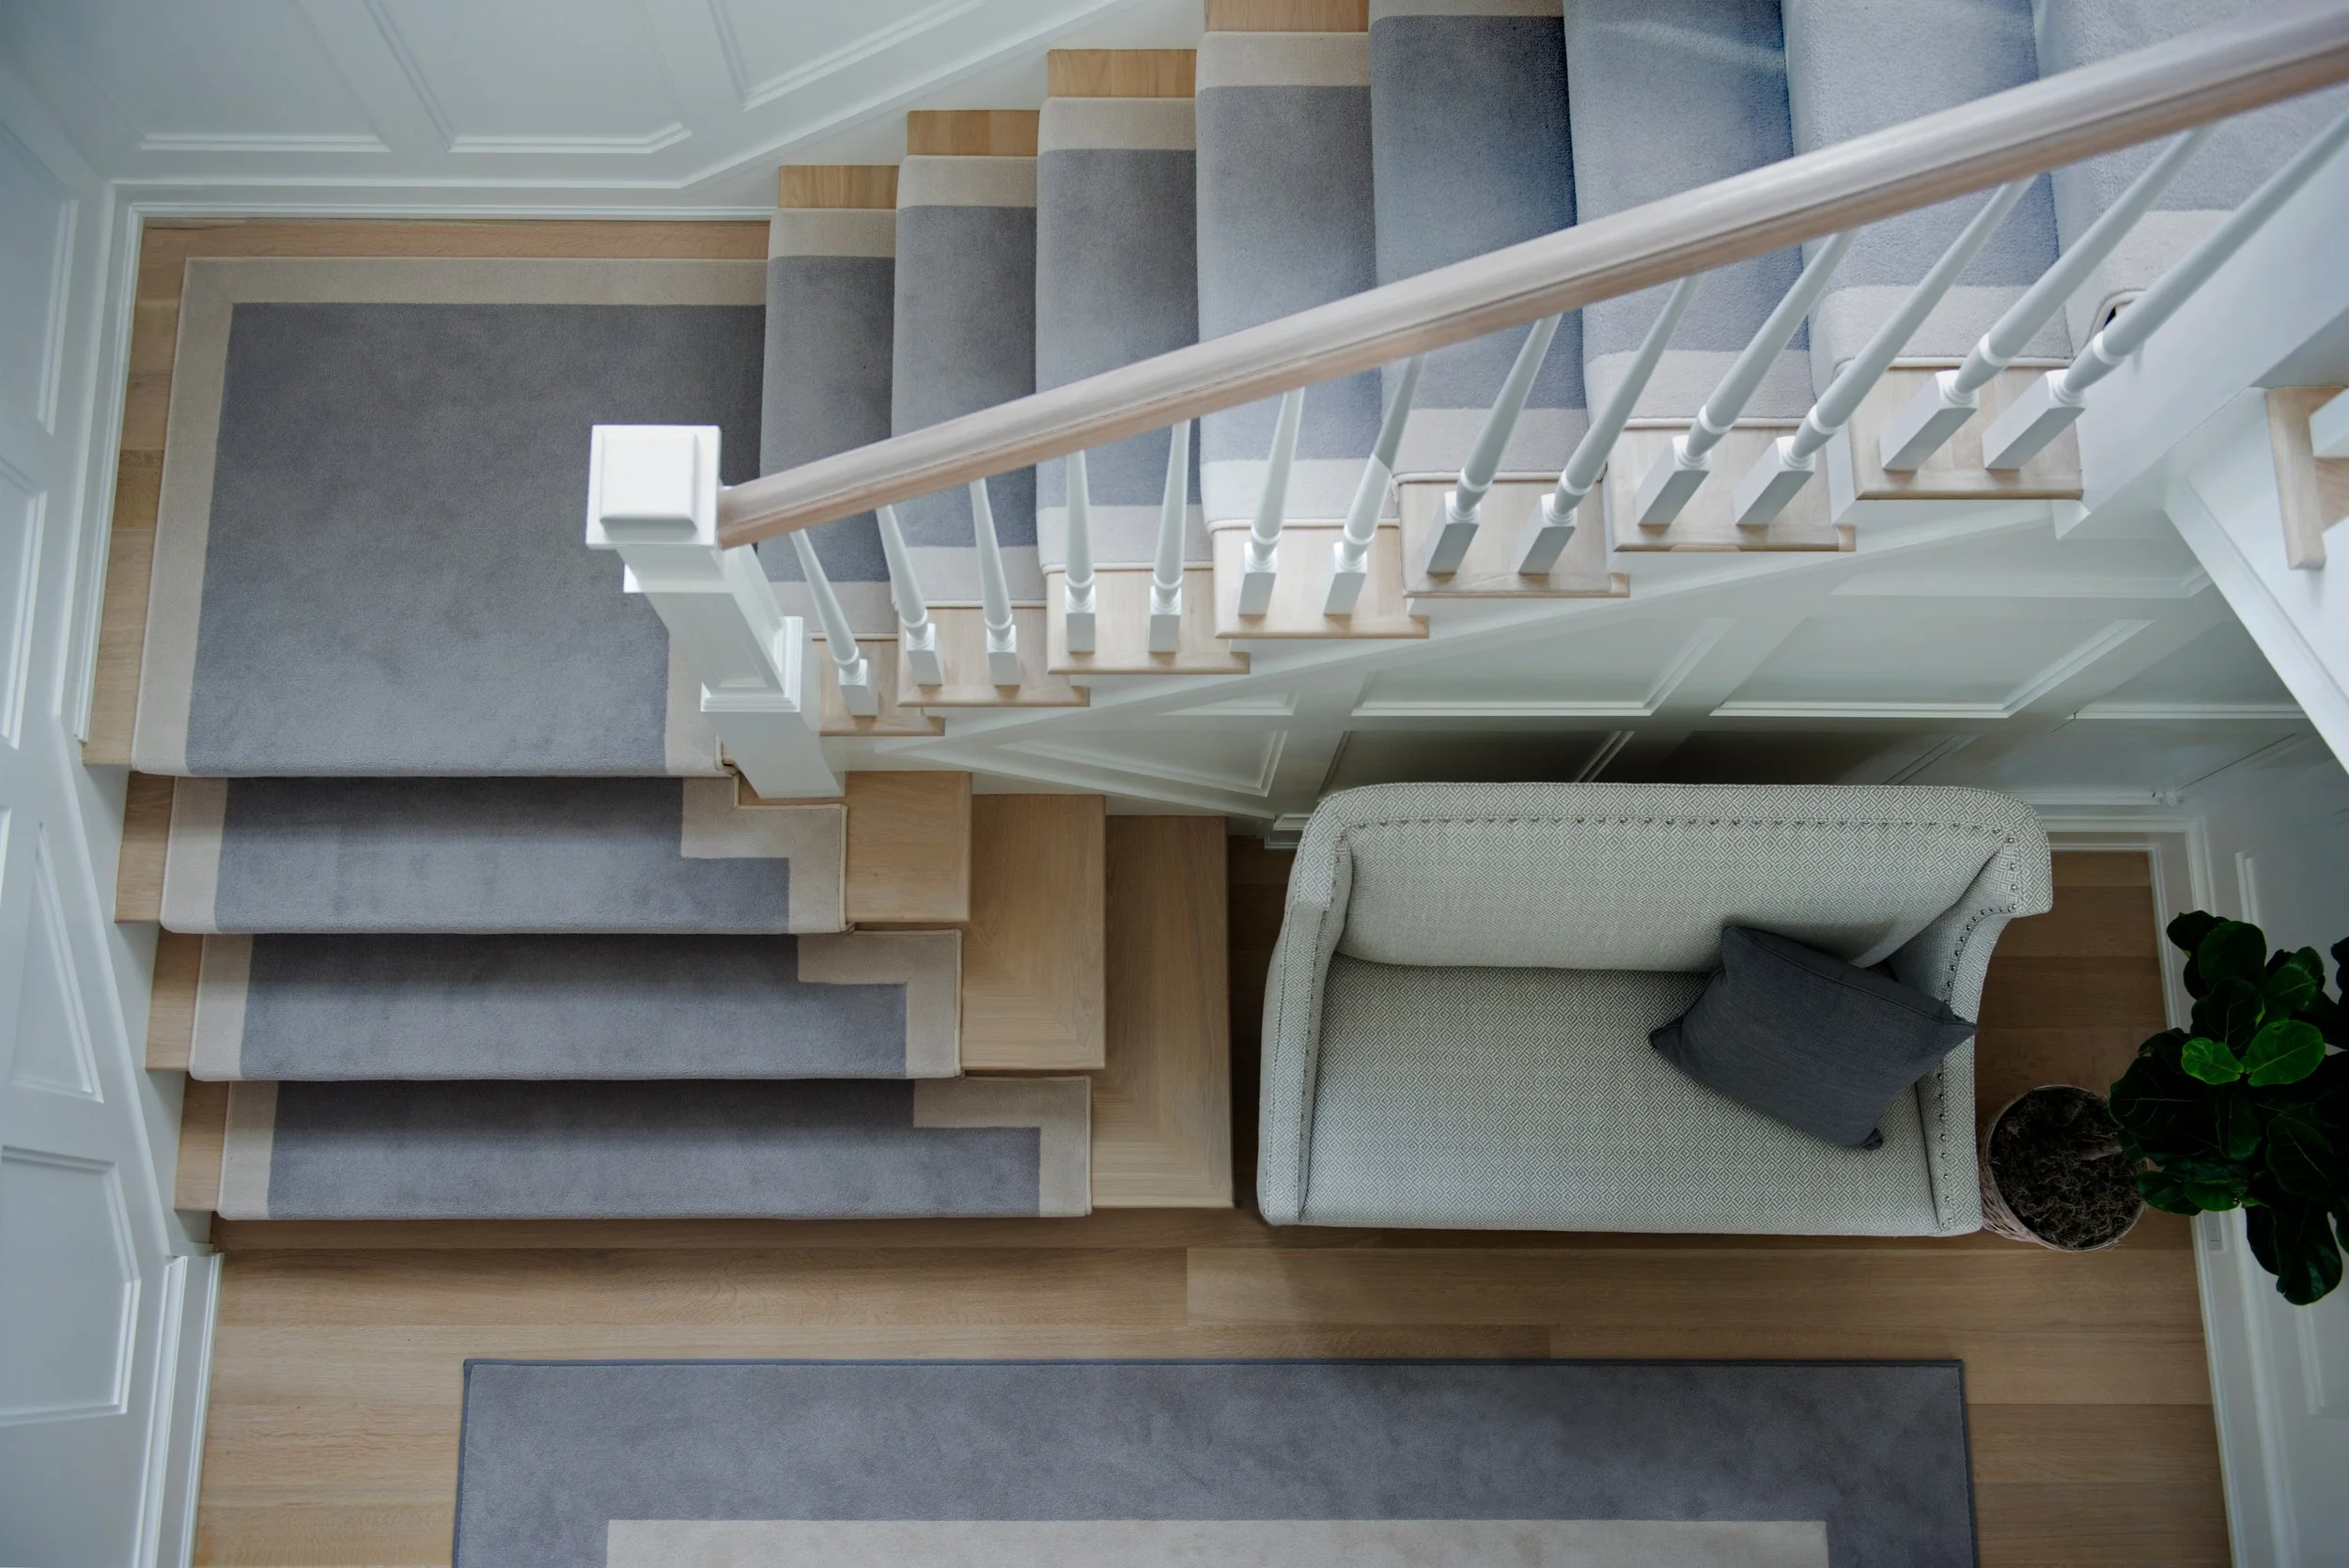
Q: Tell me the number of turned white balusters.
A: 13